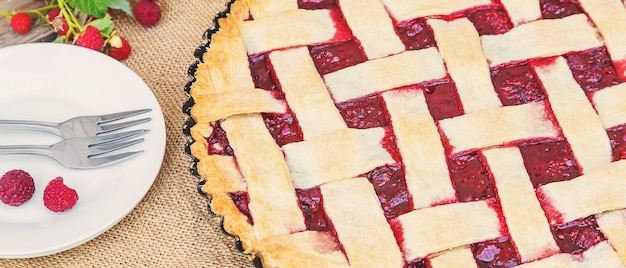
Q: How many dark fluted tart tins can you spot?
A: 1